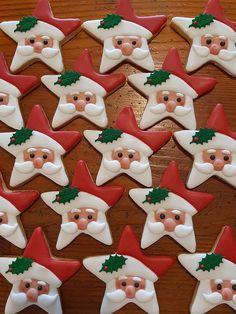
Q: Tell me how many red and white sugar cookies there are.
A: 15